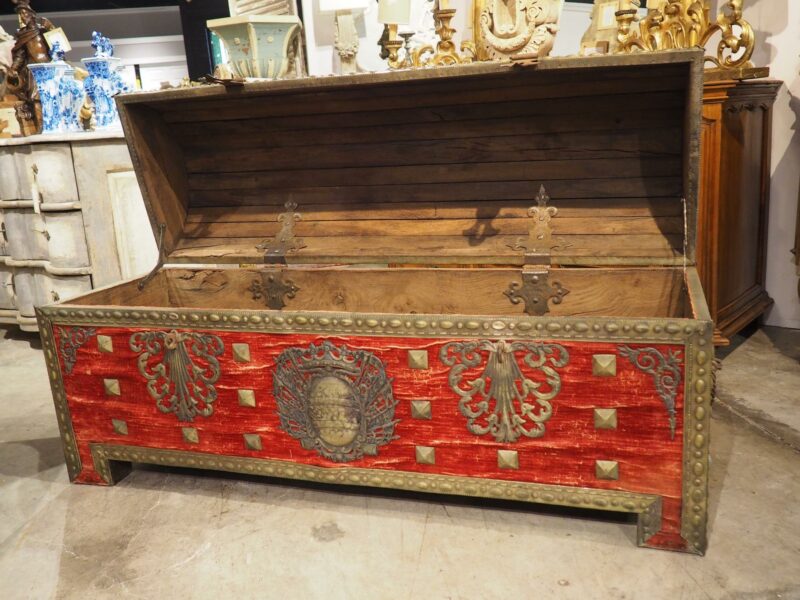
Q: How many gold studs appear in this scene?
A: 14